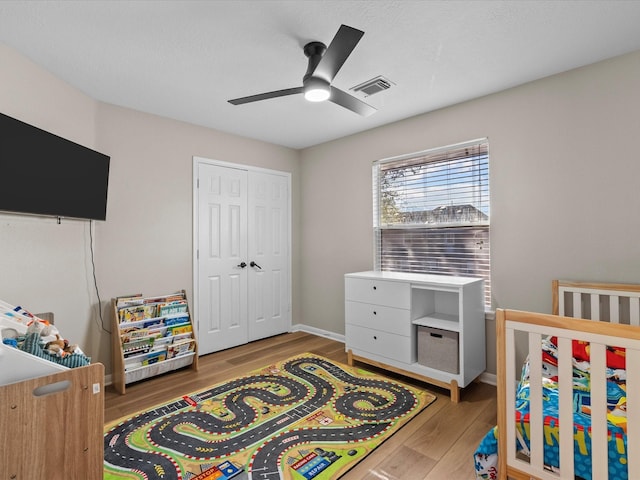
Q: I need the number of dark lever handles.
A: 2